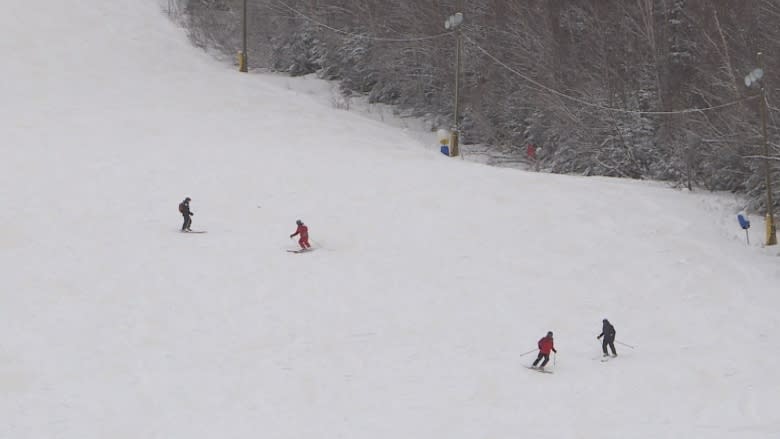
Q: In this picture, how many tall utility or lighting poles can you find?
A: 3